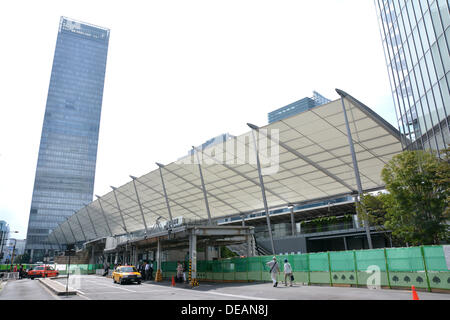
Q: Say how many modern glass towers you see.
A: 2